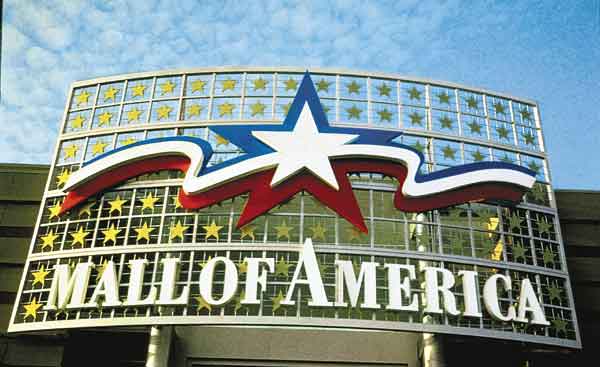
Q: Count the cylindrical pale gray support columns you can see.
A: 2